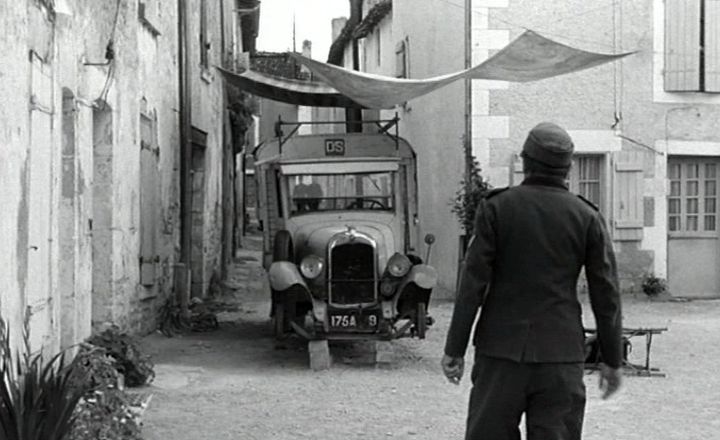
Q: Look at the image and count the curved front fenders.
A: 2